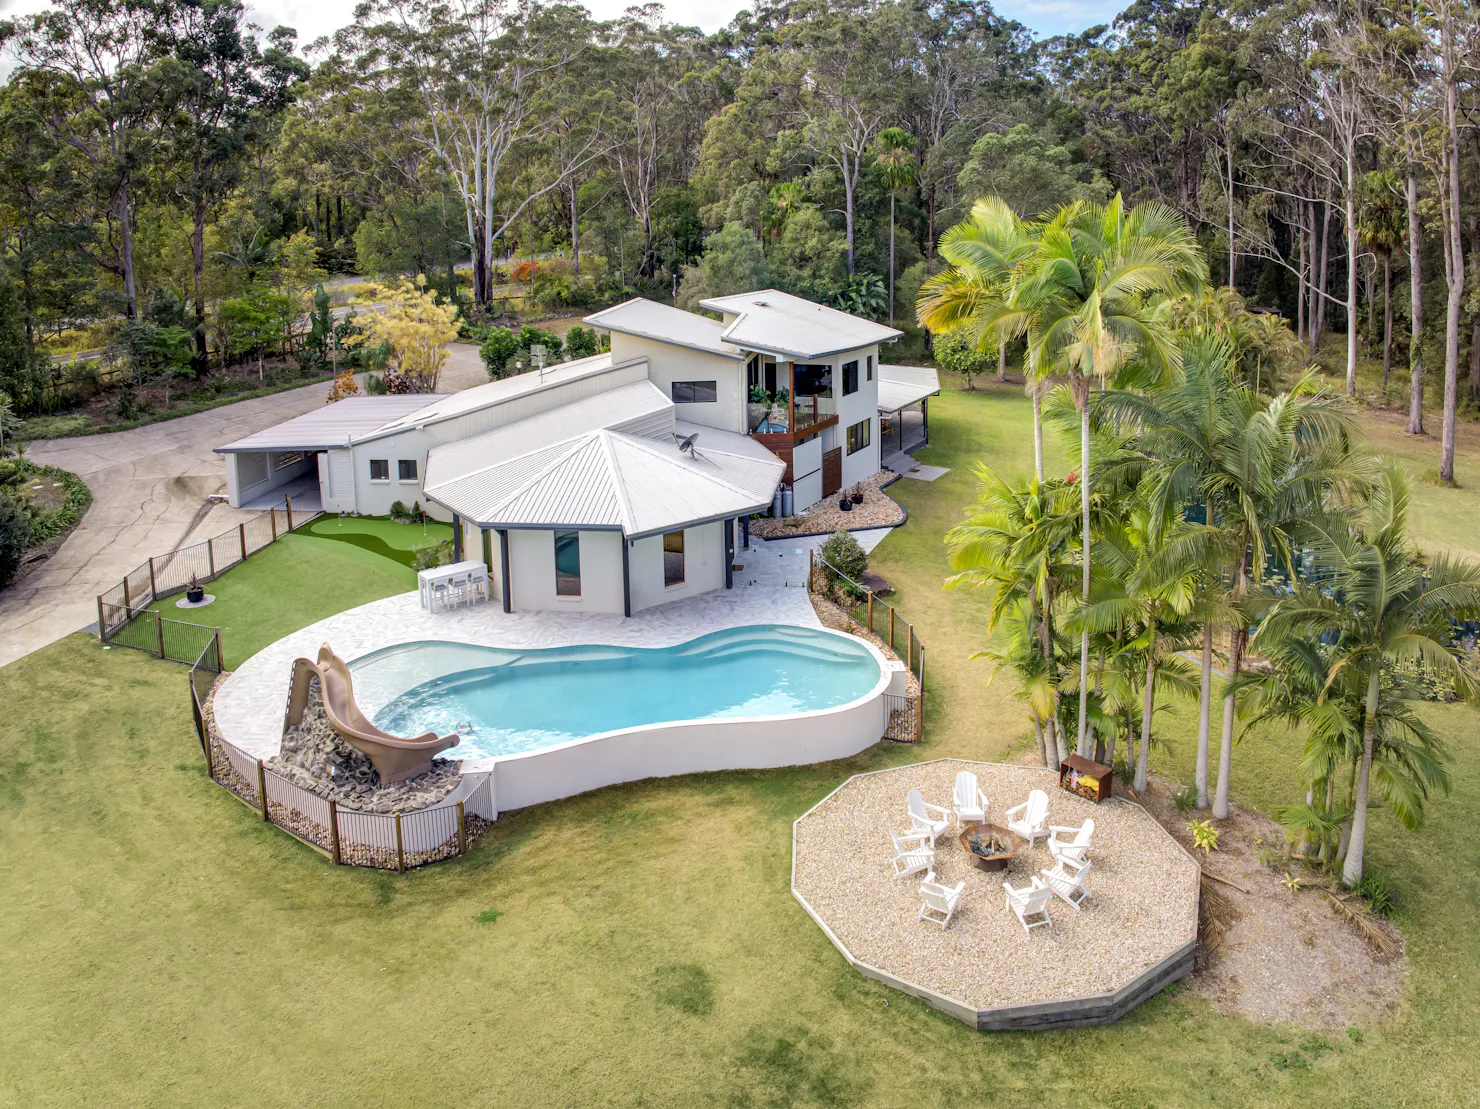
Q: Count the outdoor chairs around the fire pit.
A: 8